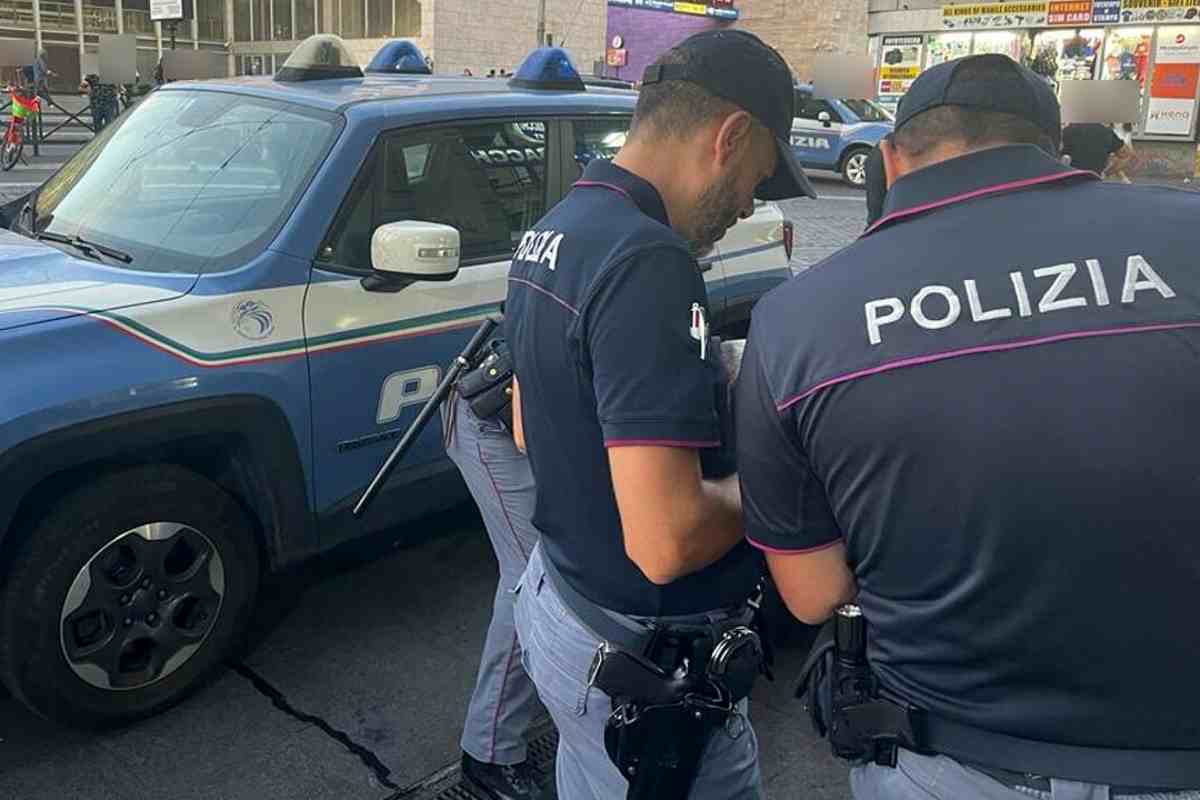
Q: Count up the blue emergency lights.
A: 2